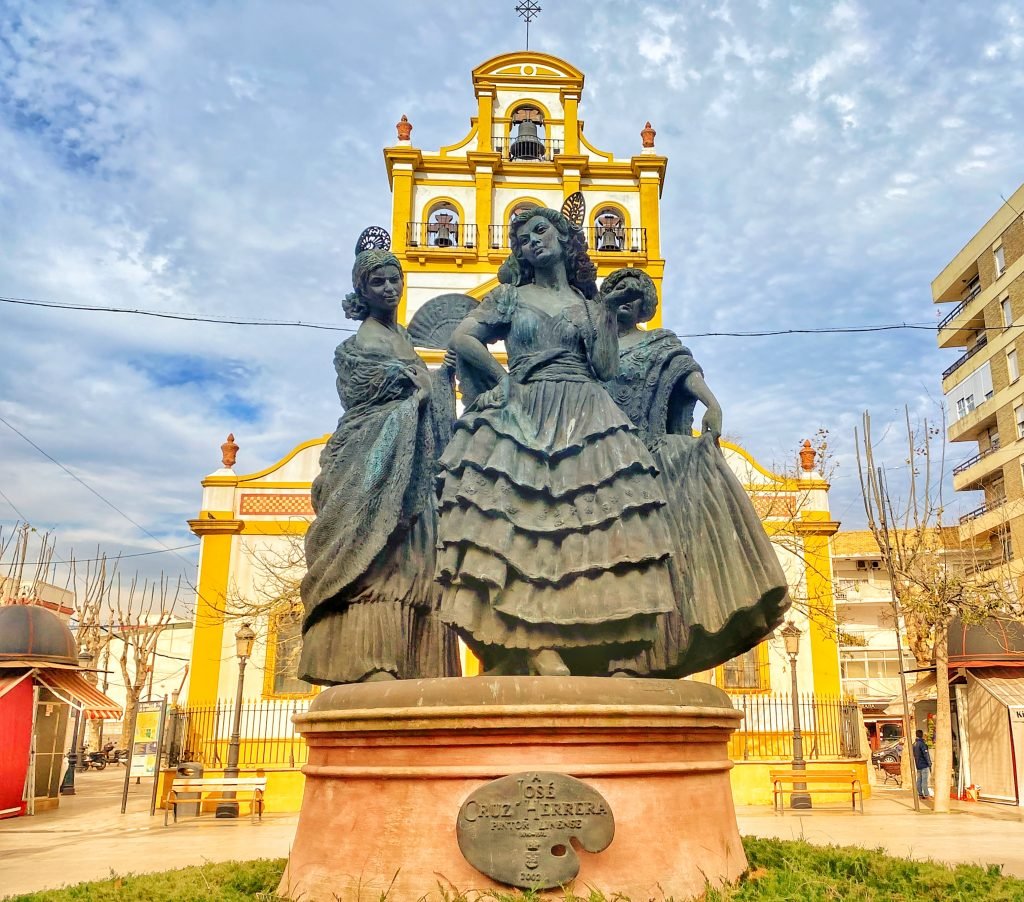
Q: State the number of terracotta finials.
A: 4